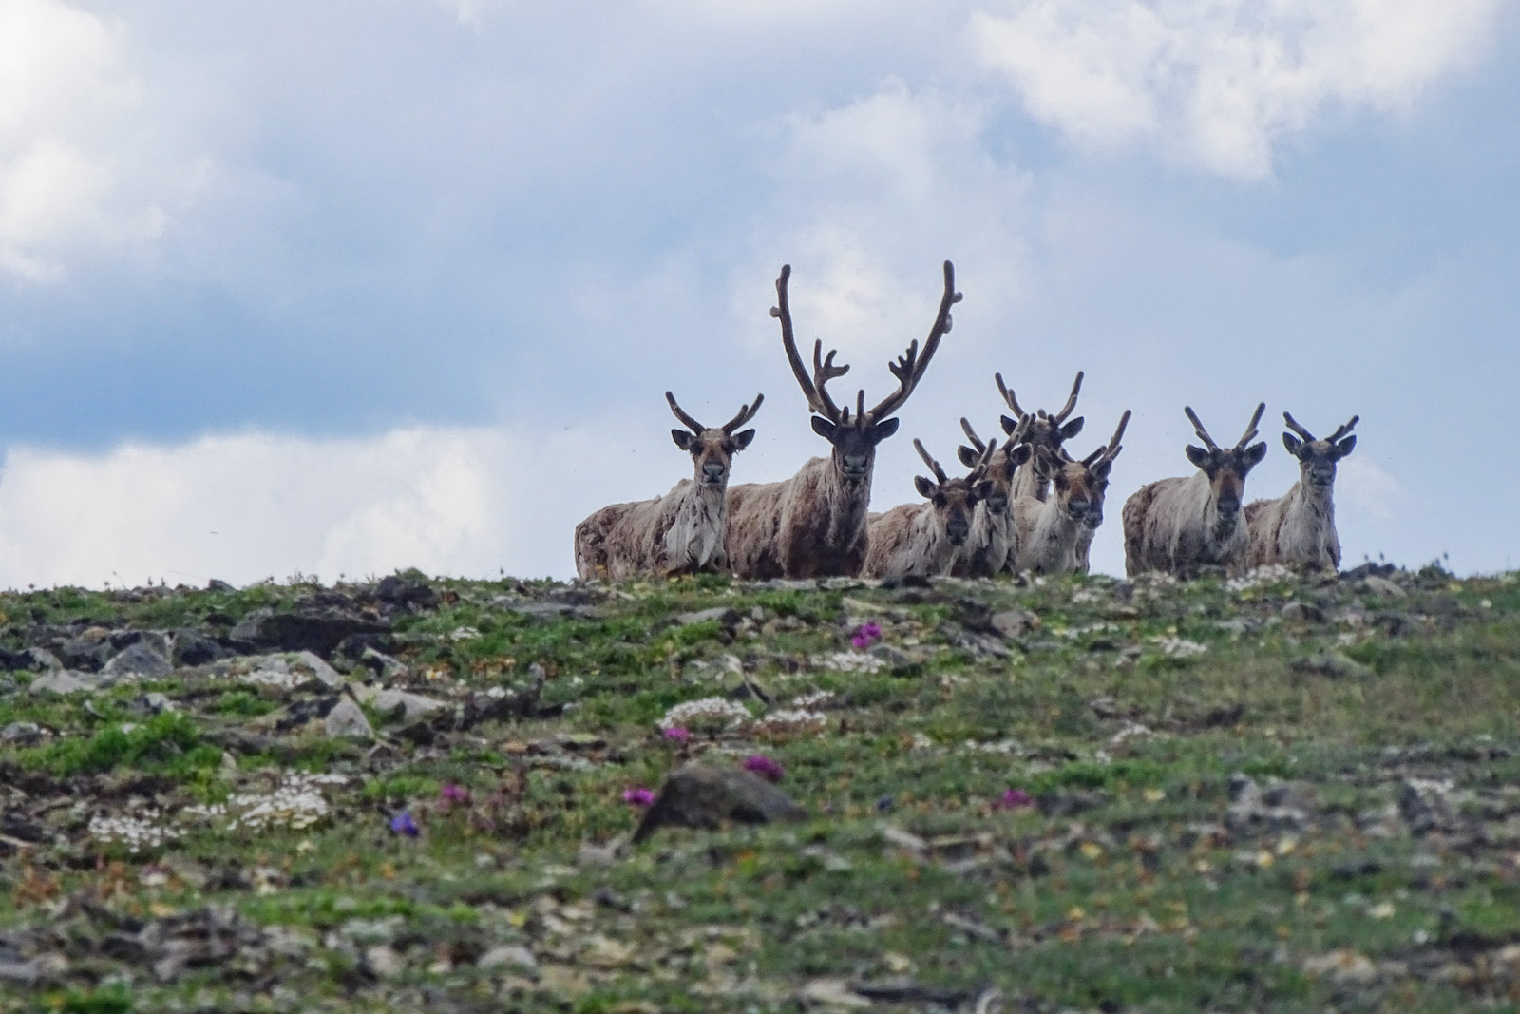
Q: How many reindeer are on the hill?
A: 9